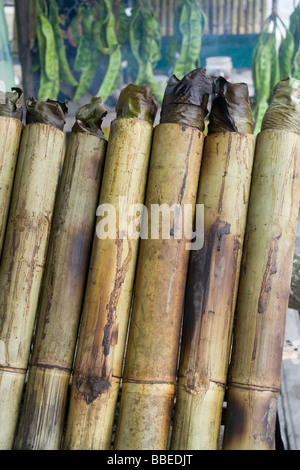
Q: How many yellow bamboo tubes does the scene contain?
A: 7